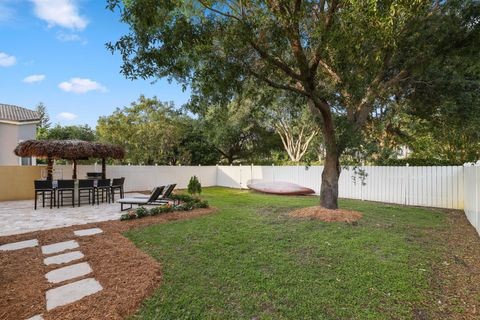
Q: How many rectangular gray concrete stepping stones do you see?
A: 7